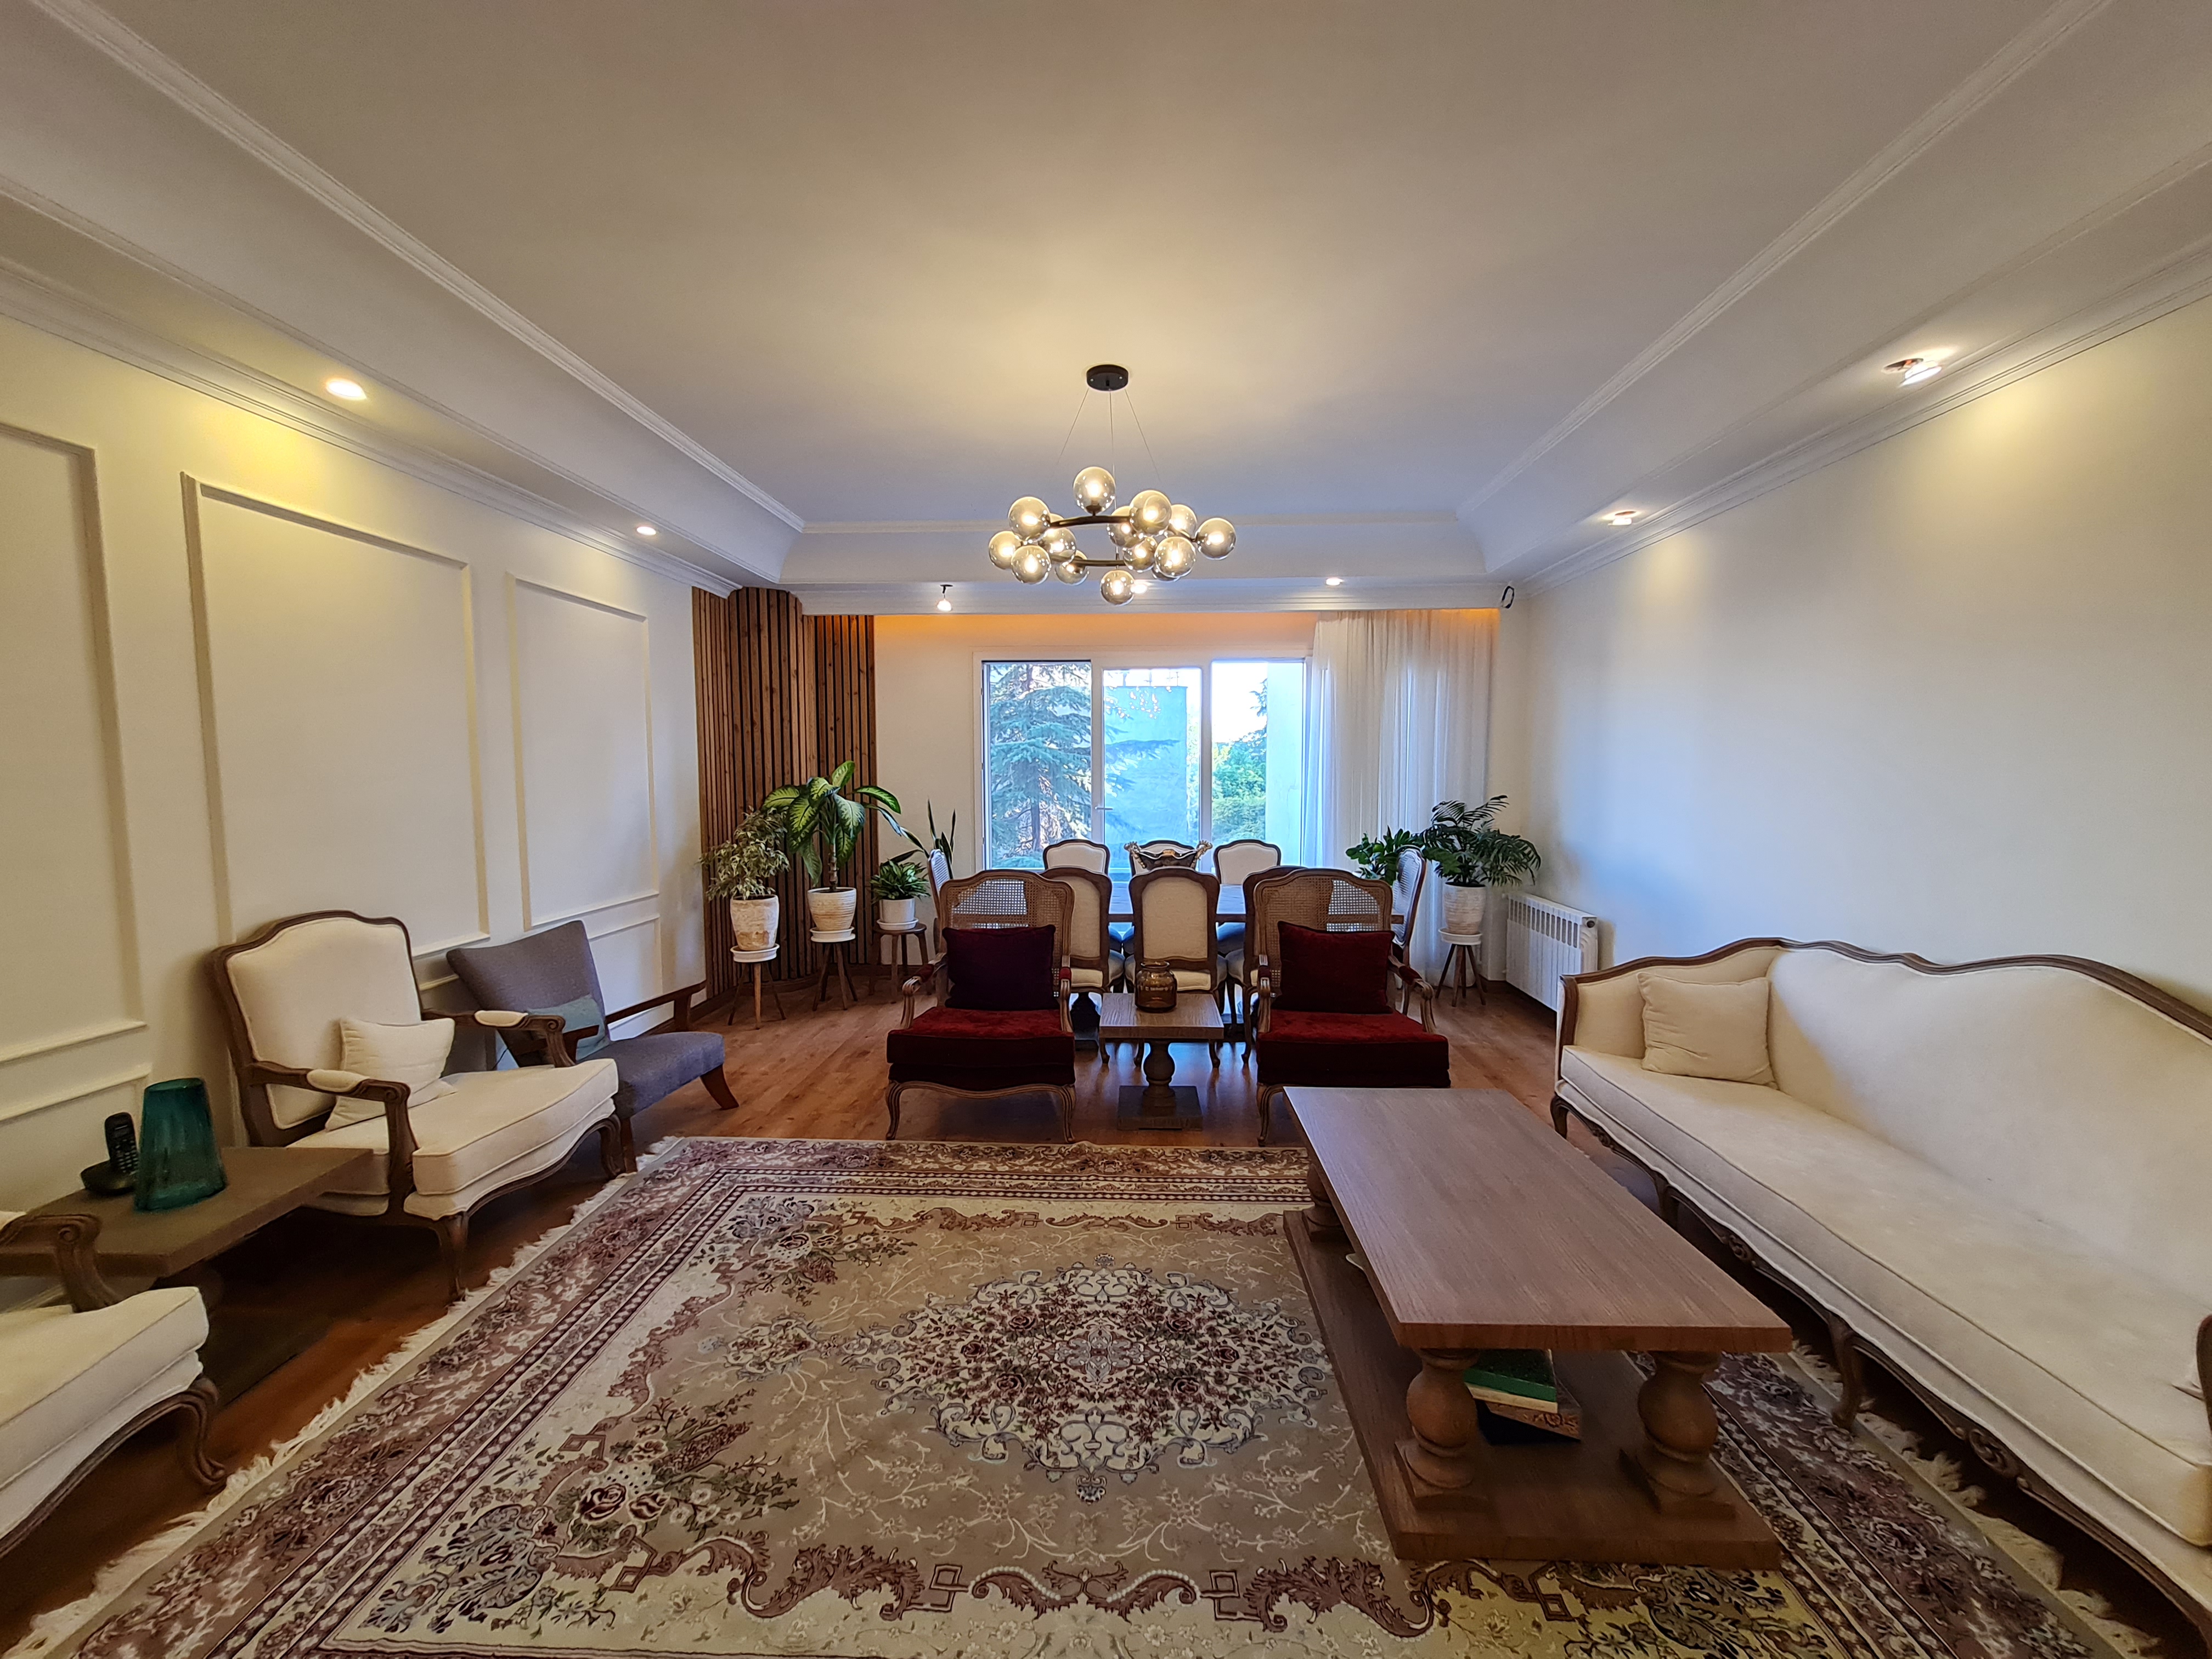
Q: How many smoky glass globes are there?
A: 15